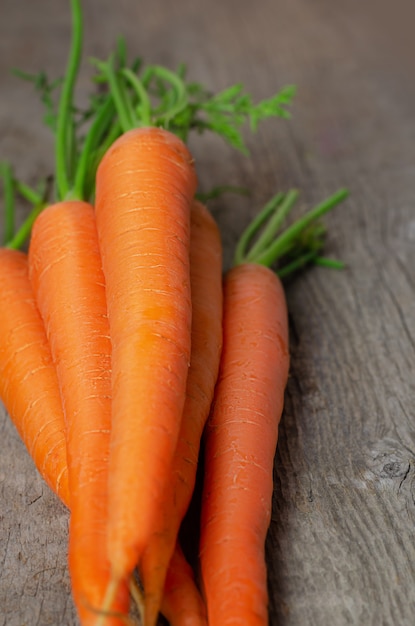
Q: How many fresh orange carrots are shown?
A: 5